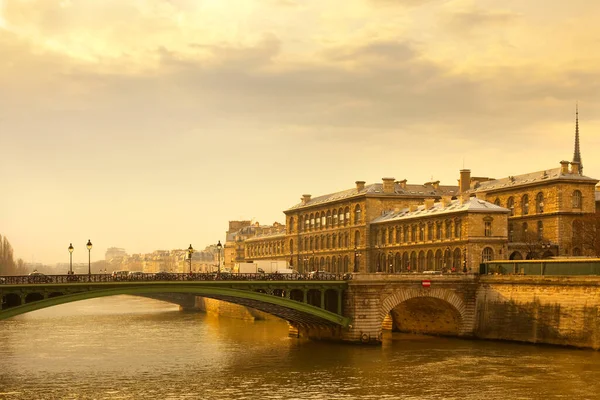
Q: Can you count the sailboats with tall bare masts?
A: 0